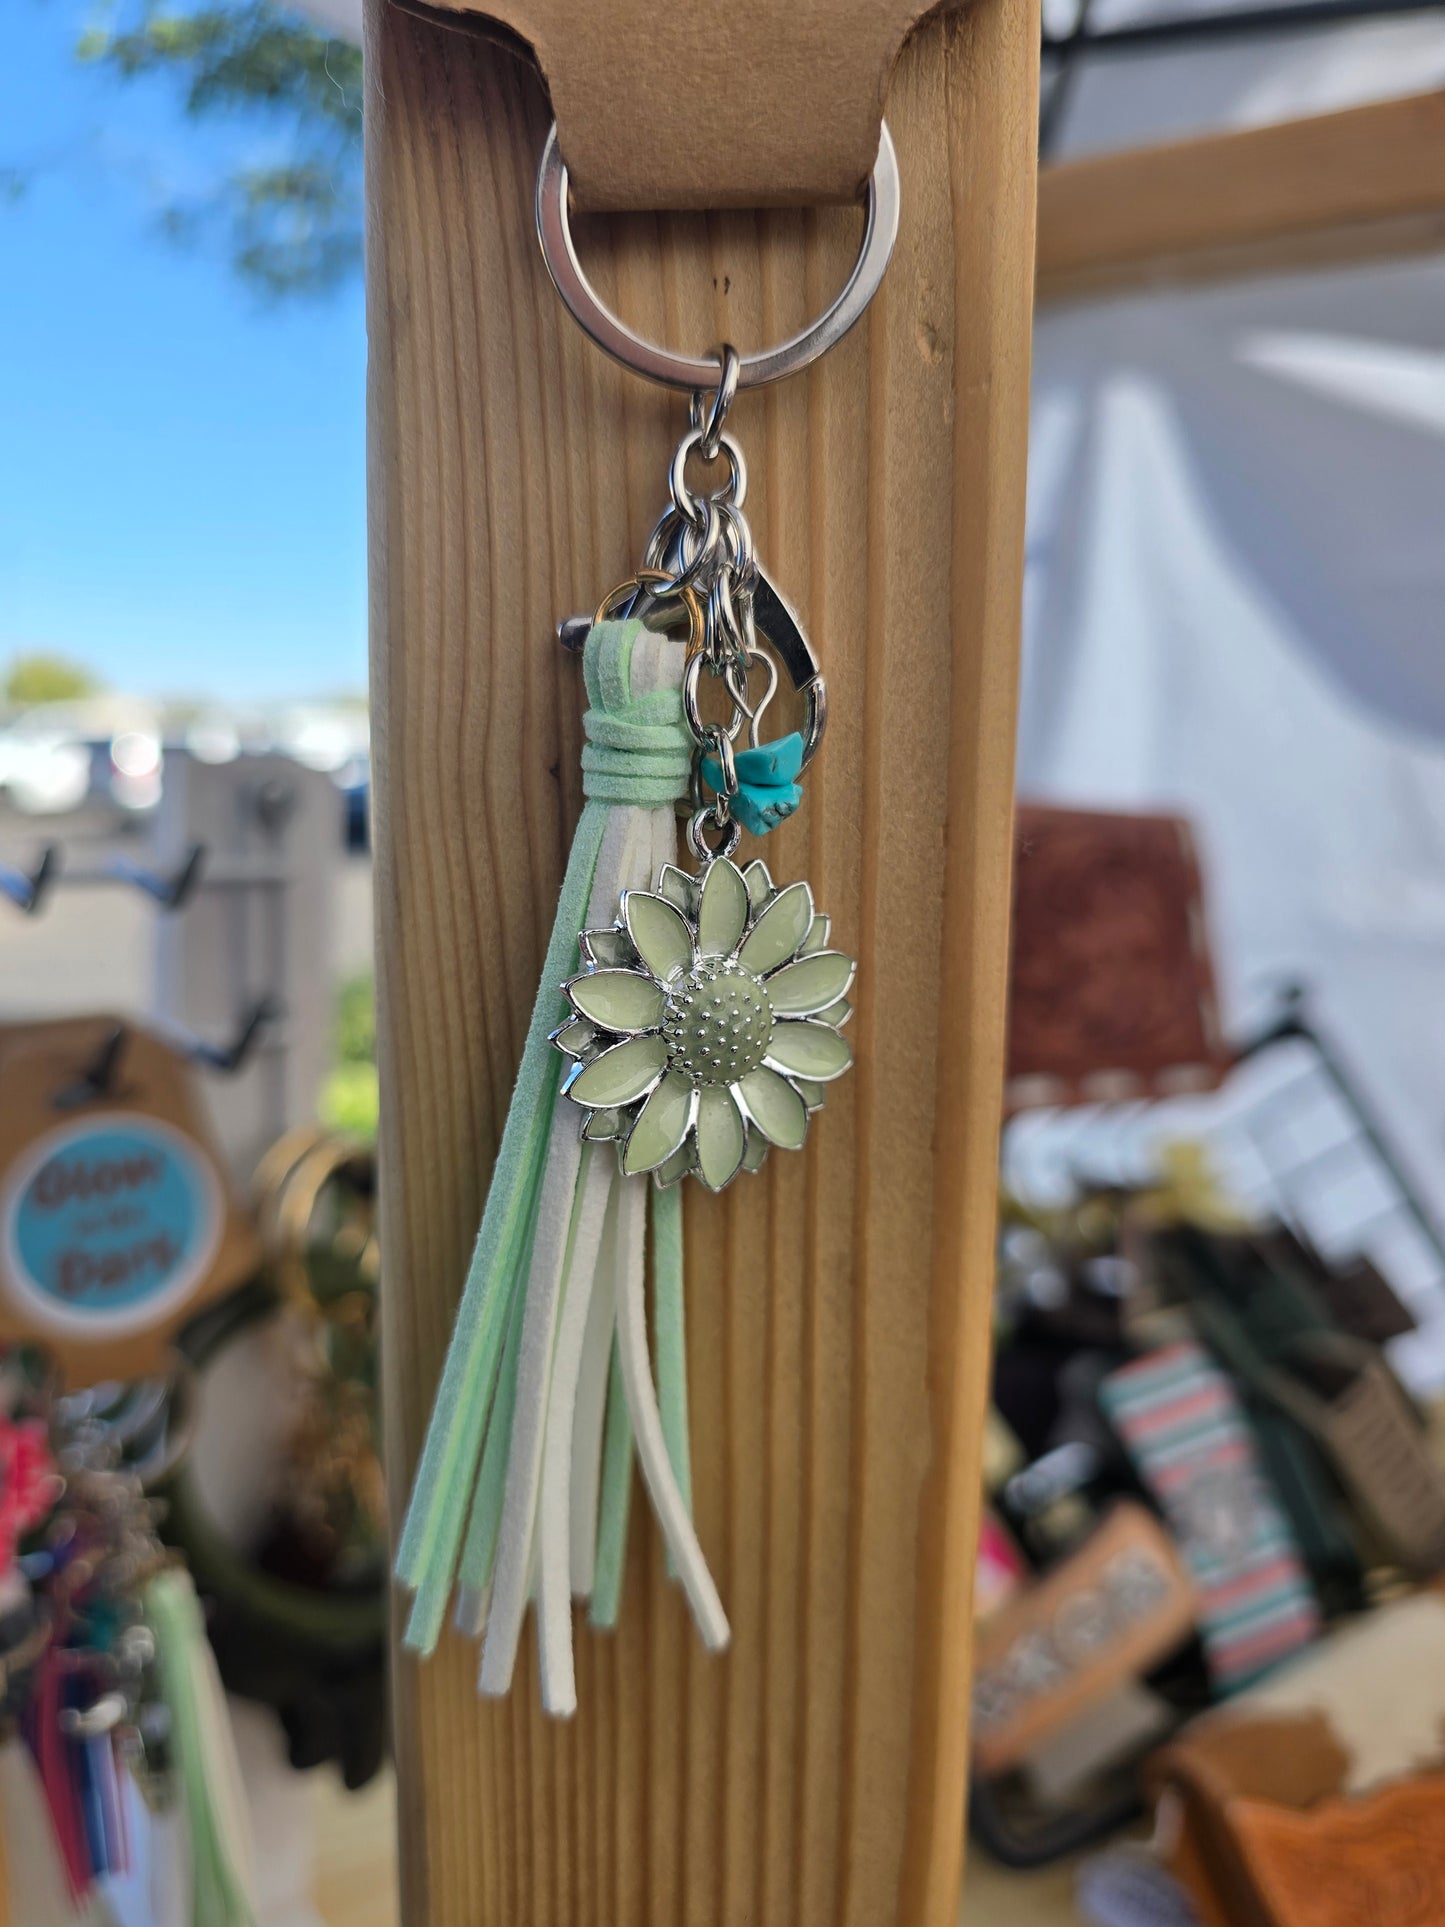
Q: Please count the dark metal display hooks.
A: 4